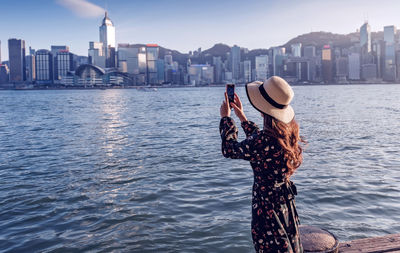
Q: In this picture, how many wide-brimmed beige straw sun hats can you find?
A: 1